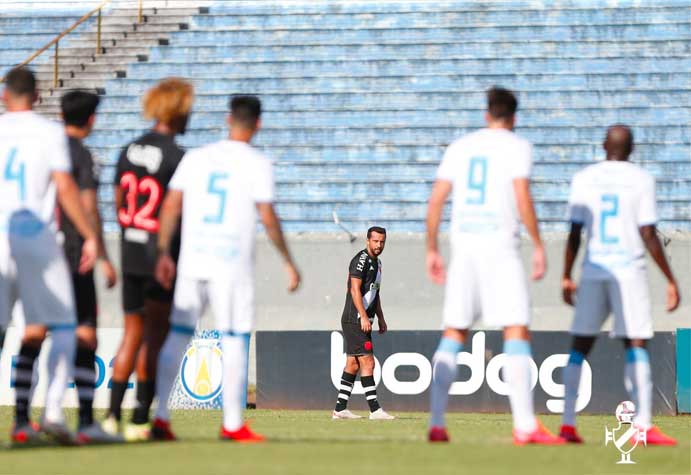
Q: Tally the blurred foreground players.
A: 6